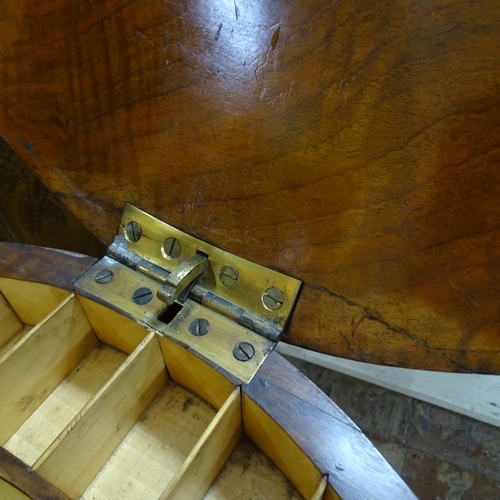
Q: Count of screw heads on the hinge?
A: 8